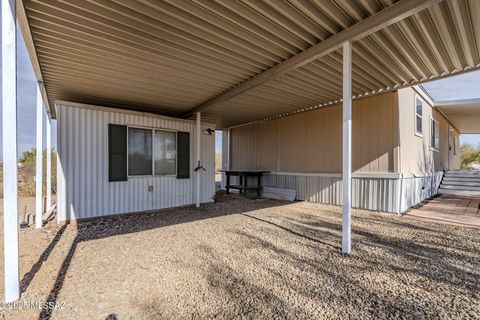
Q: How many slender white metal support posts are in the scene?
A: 5